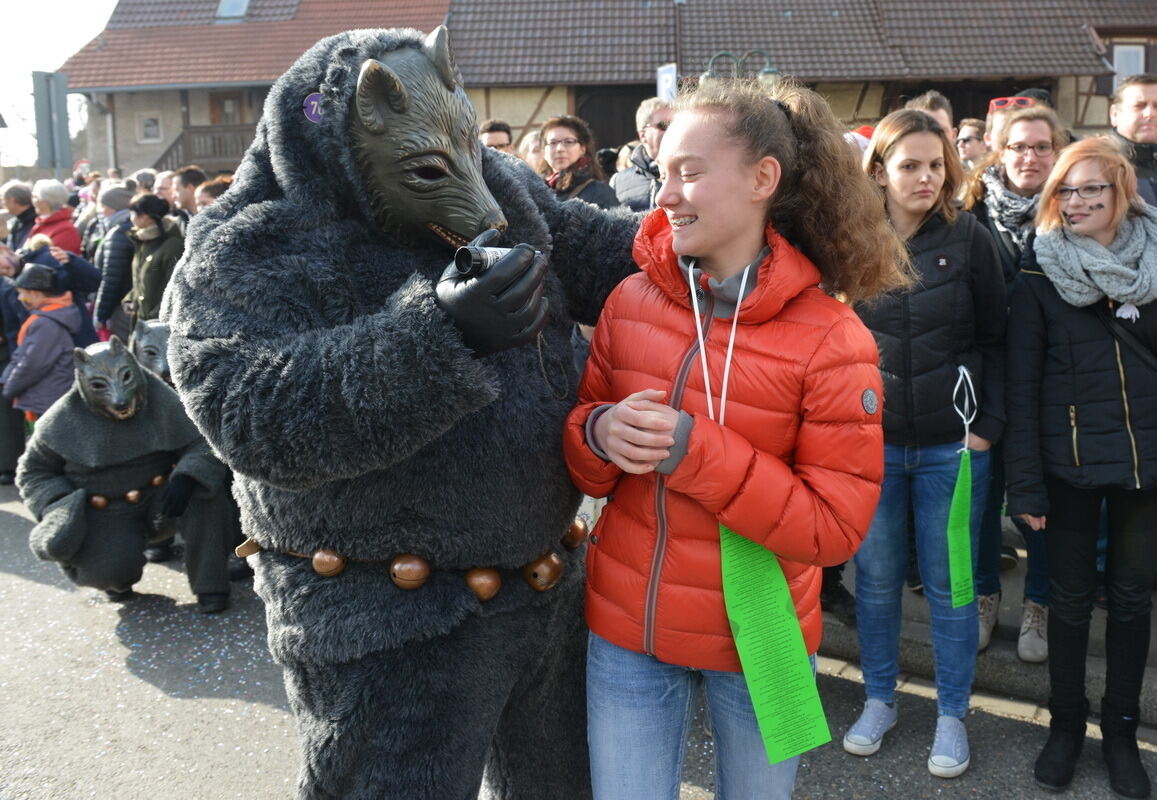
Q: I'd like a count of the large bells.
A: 5